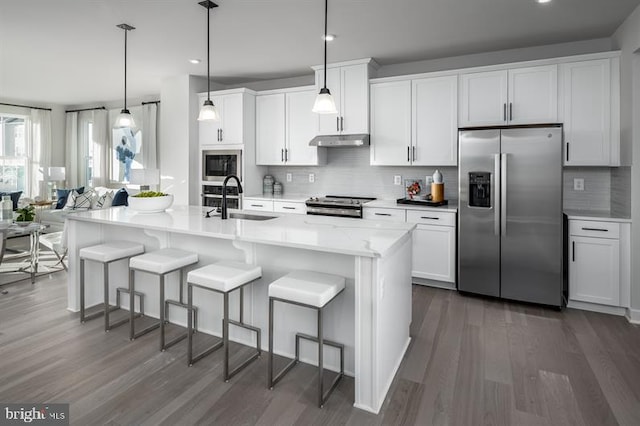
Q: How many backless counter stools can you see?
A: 4